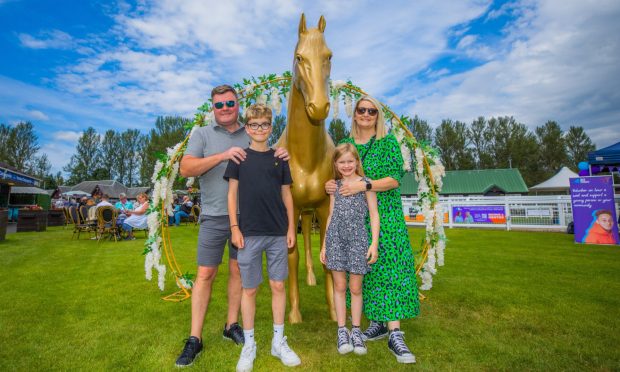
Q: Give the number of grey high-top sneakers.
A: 4